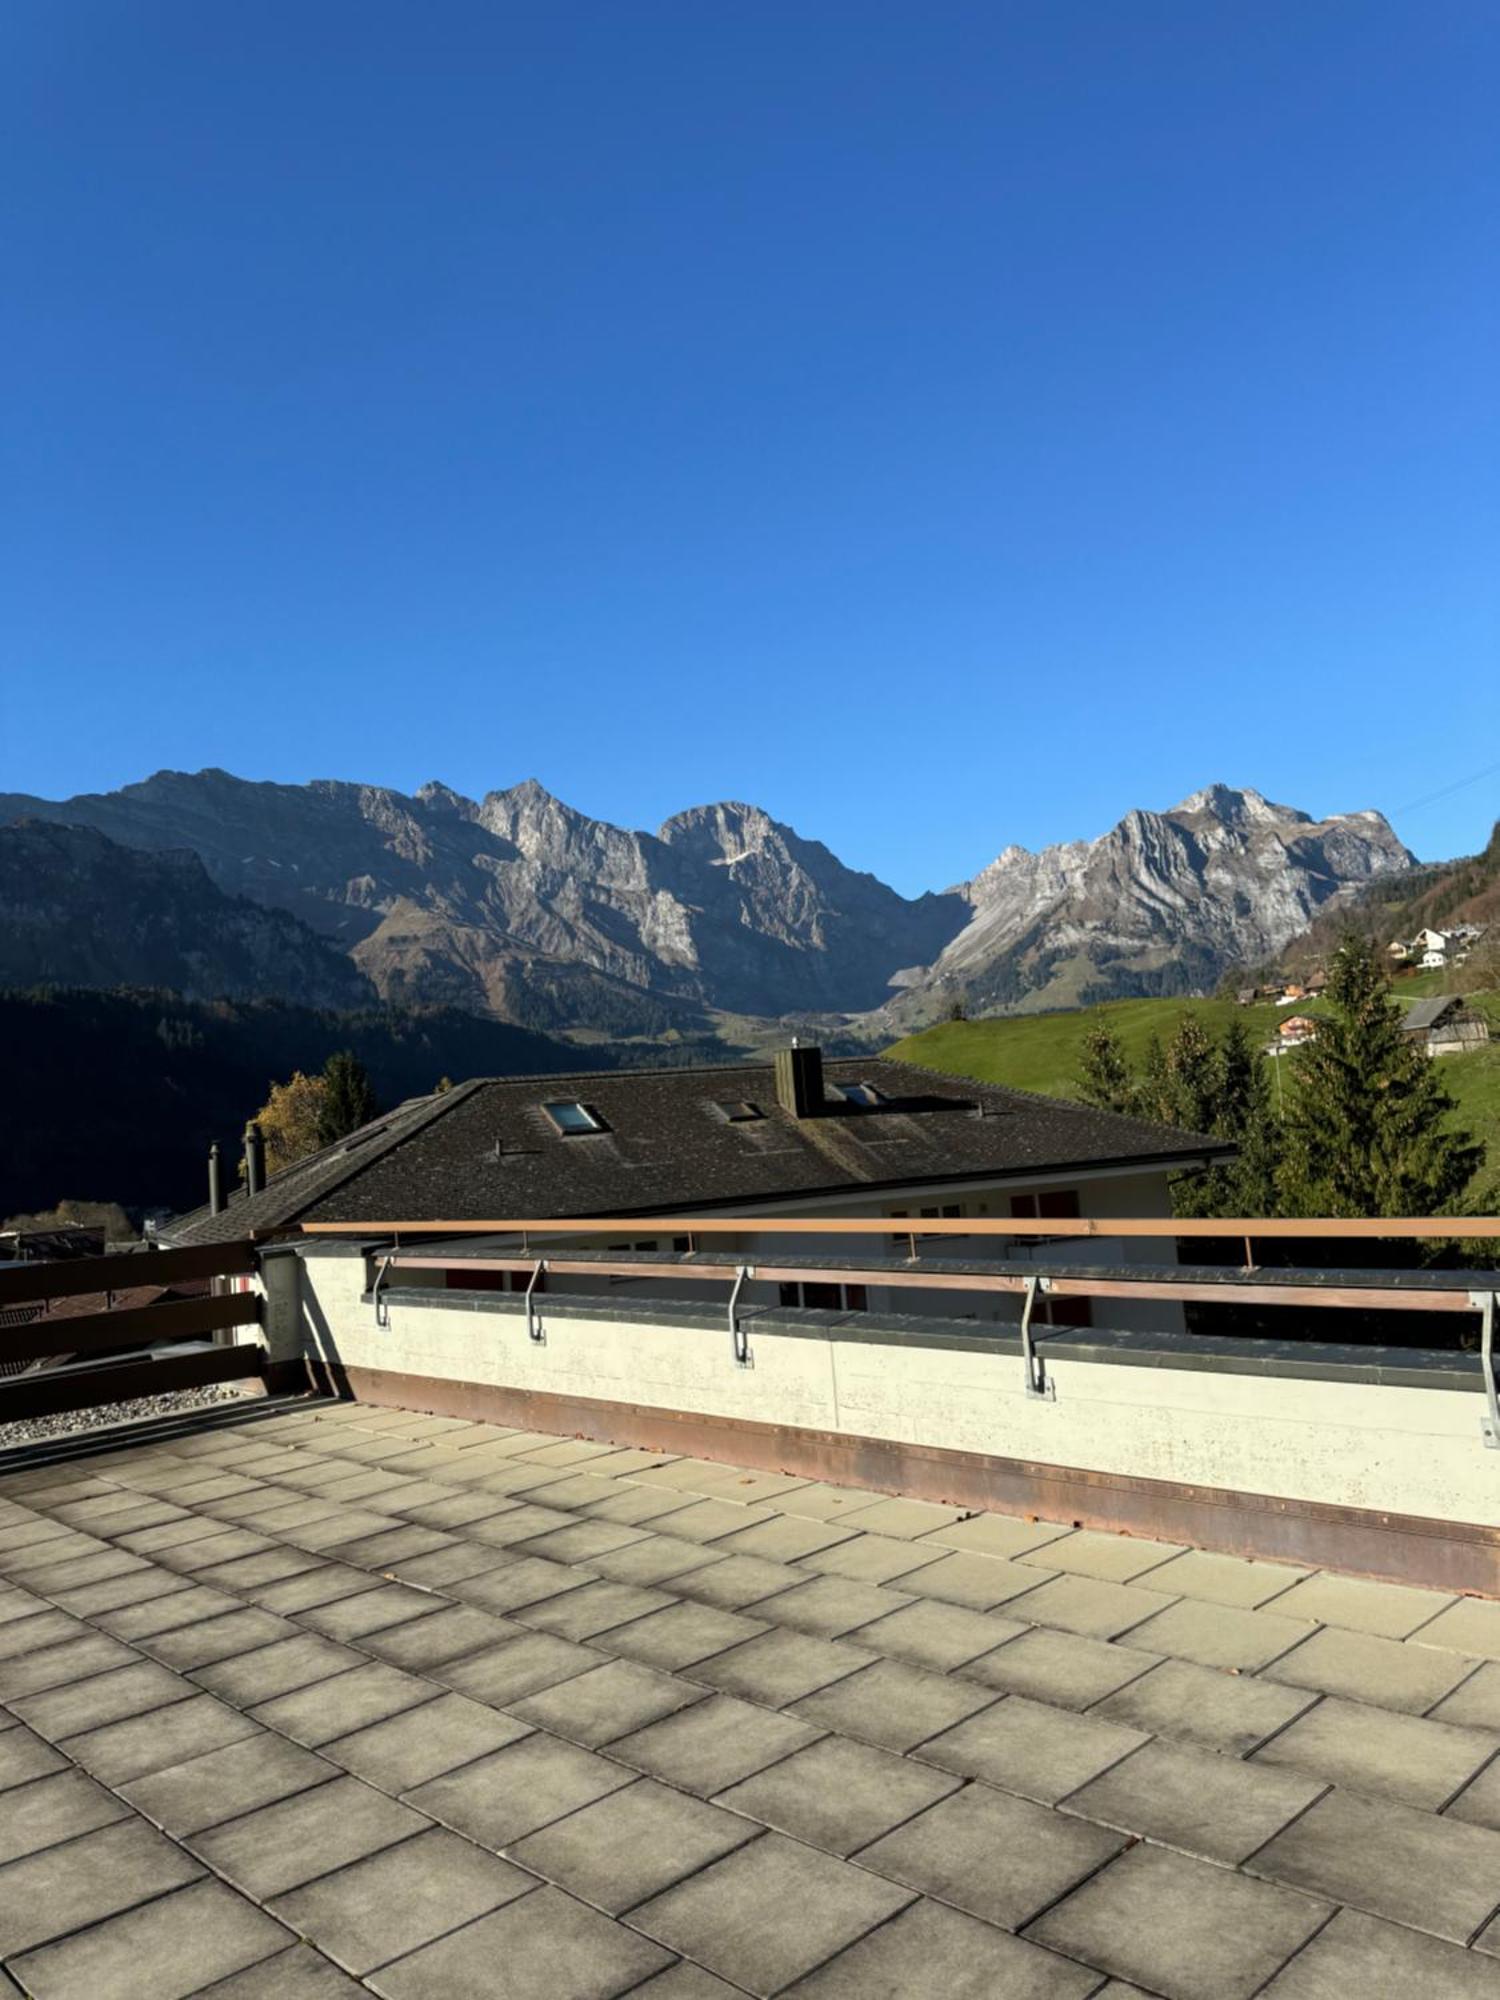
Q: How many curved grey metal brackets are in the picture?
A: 5